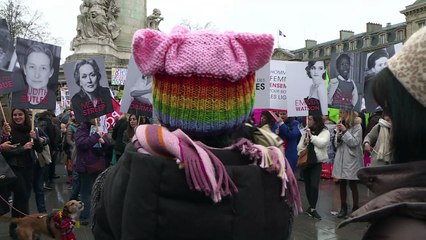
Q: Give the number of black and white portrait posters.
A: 7